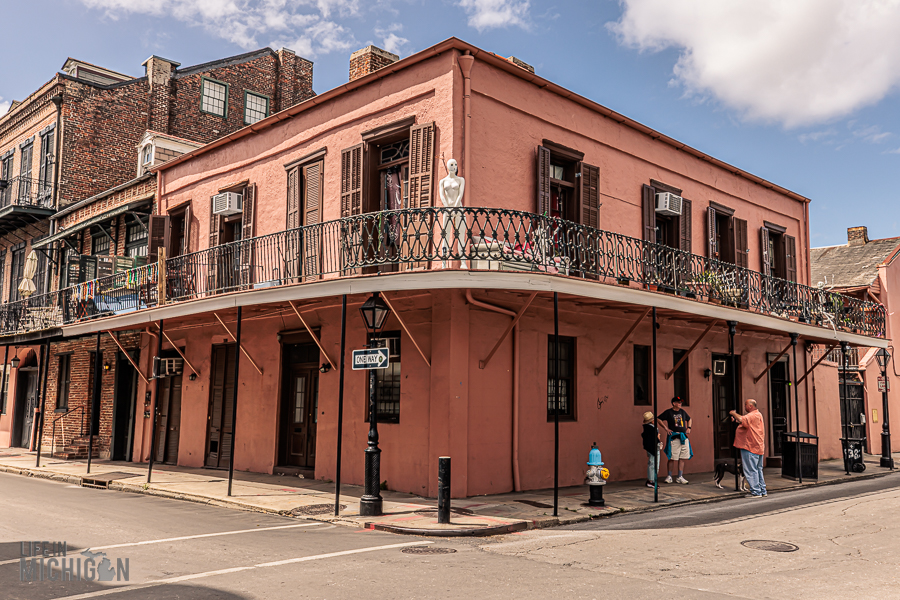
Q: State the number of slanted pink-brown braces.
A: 10